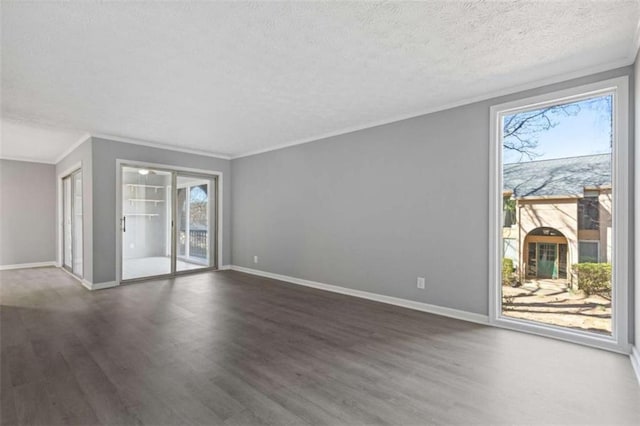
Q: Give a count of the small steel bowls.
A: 0